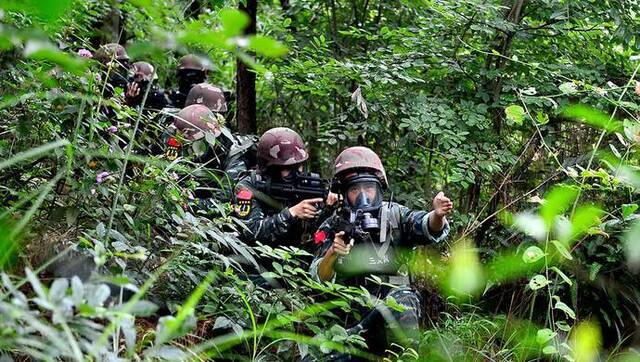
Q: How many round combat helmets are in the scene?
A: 7